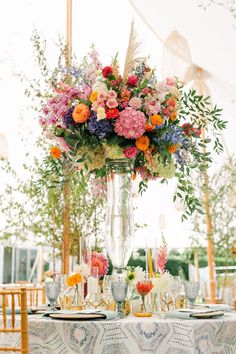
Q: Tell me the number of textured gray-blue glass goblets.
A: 3